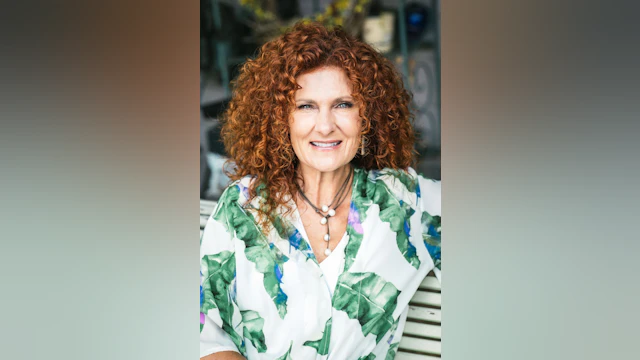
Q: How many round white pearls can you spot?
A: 5